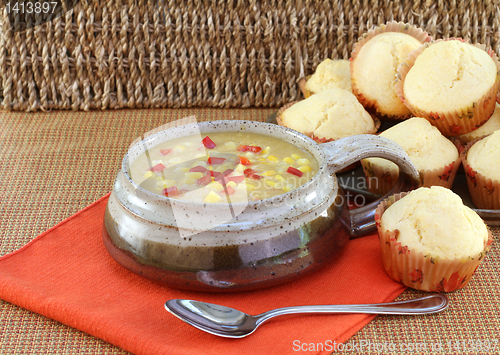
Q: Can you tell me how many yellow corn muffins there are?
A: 8